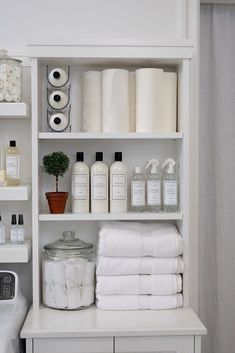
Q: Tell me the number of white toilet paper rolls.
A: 3